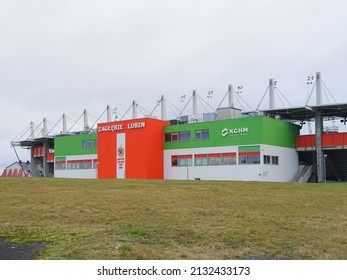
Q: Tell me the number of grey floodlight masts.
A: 11